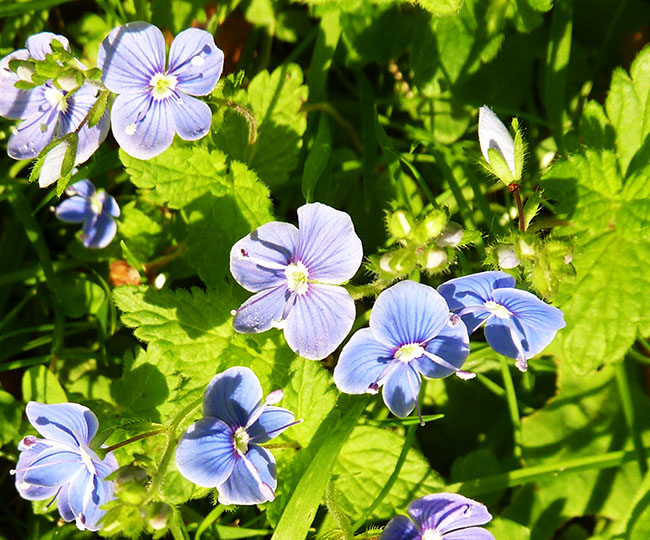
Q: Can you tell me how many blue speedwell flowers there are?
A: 9